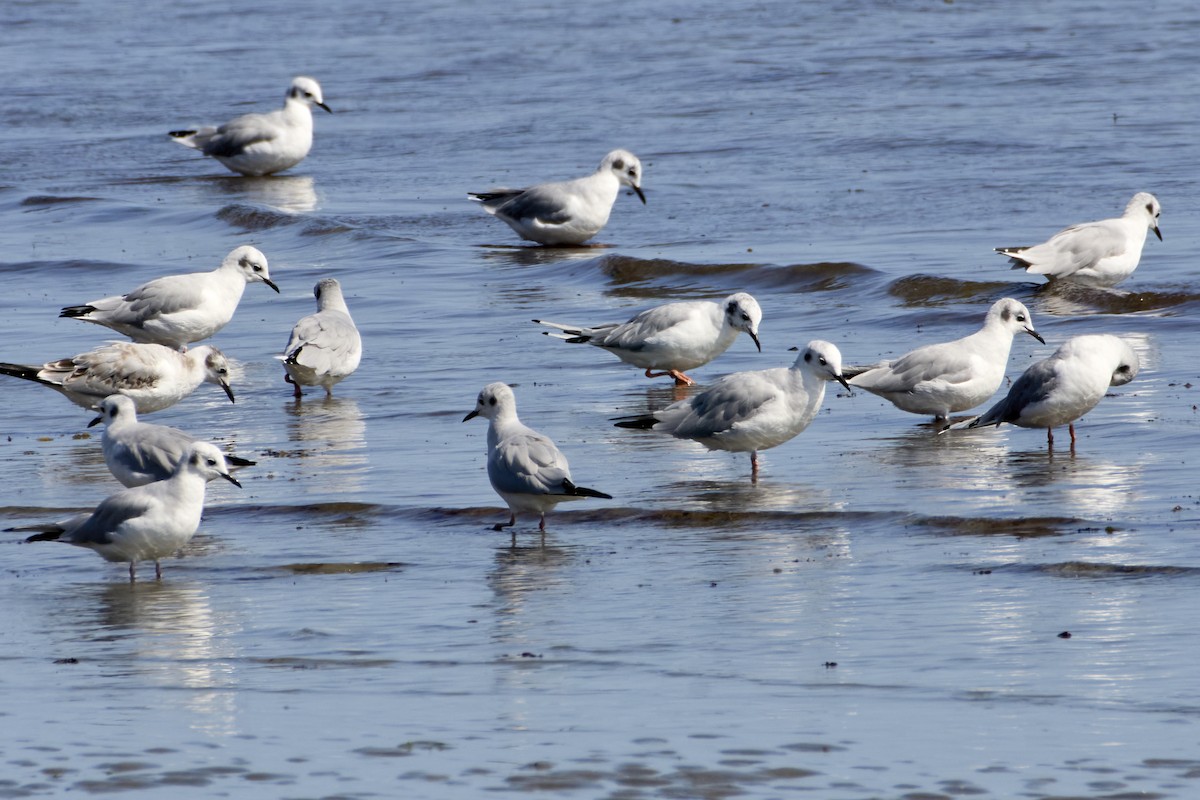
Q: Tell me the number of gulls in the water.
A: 13